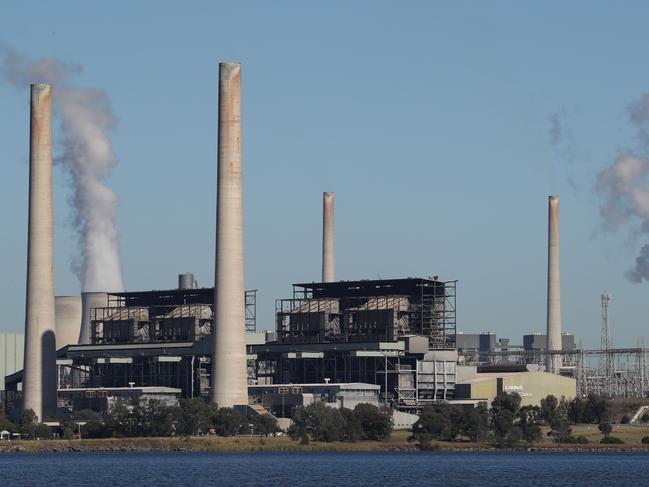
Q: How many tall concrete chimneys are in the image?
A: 4